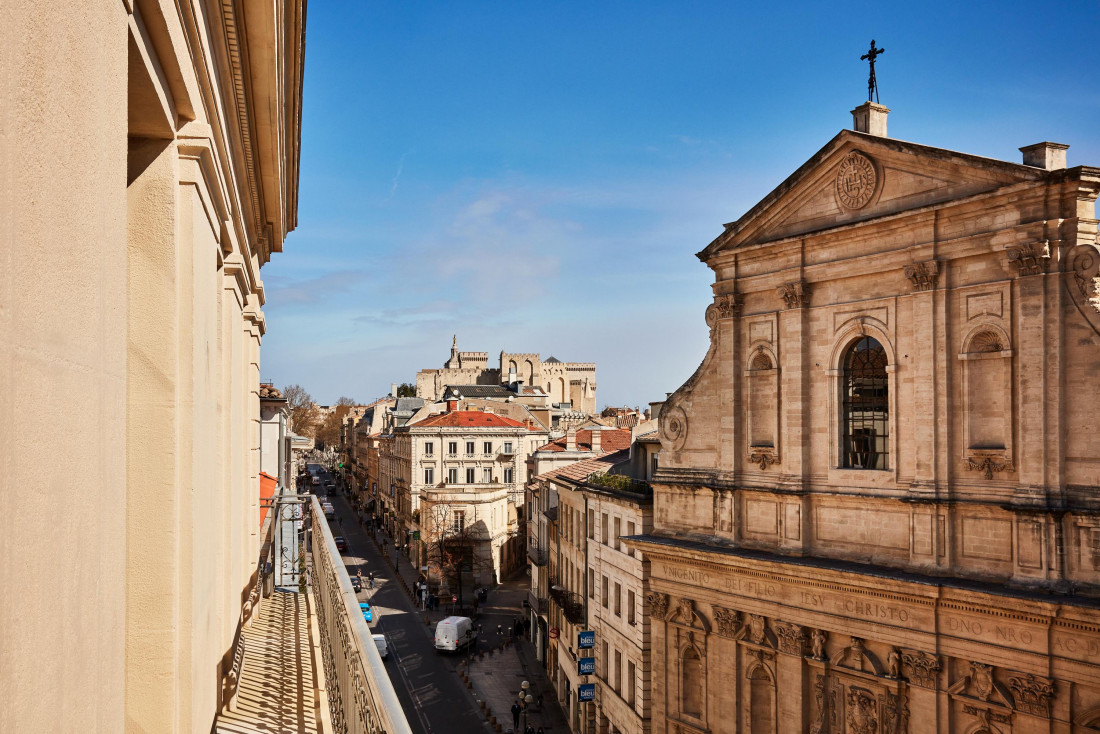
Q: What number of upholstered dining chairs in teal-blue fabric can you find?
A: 0